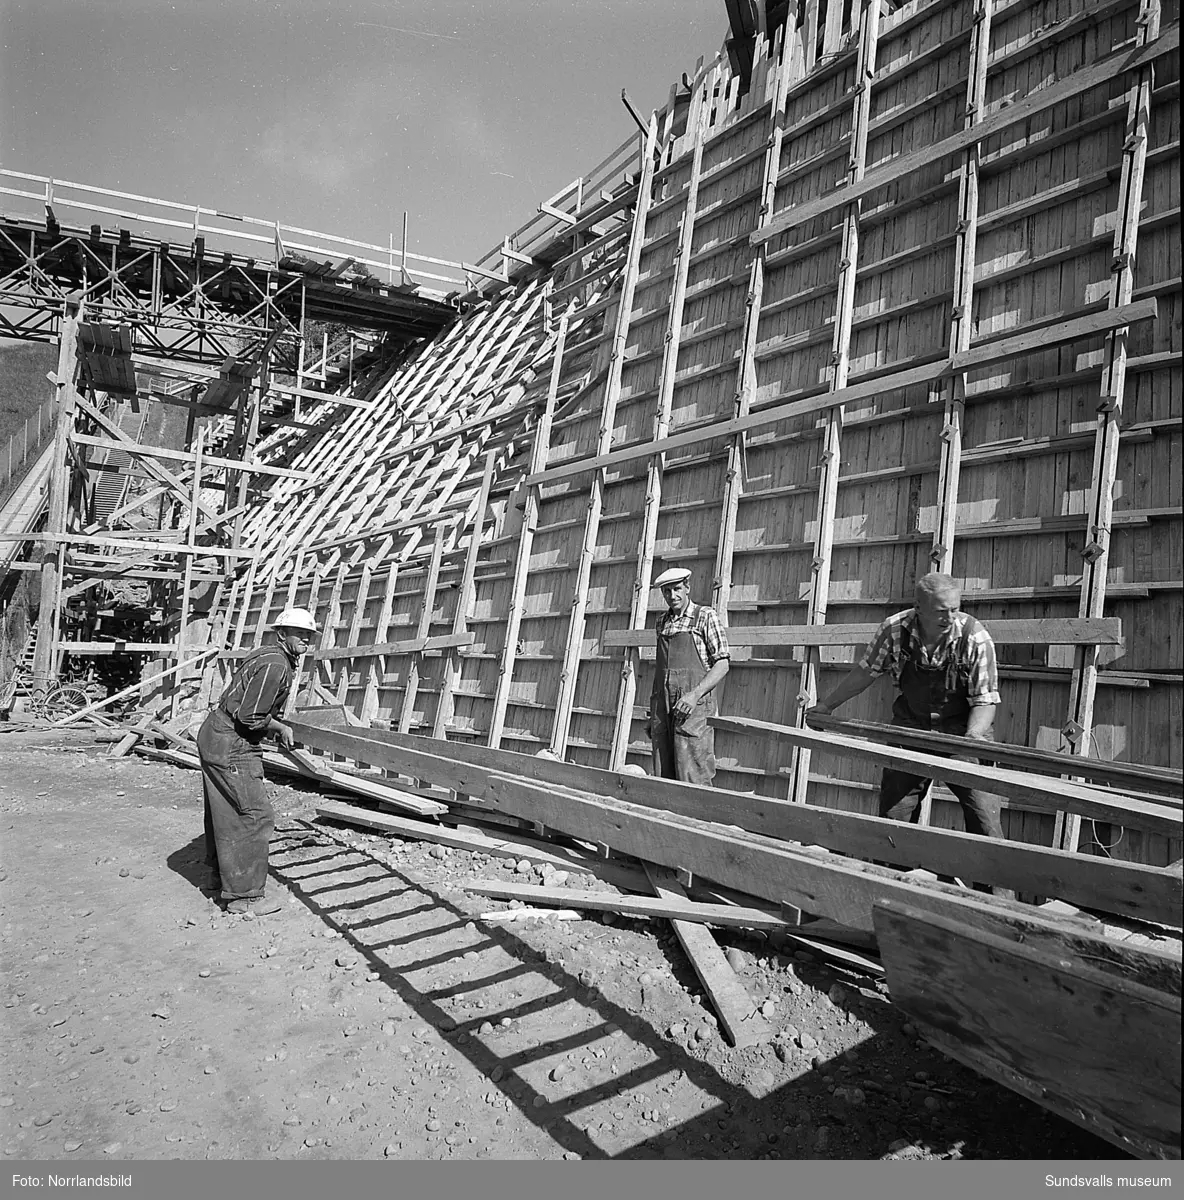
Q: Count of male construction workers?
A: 3